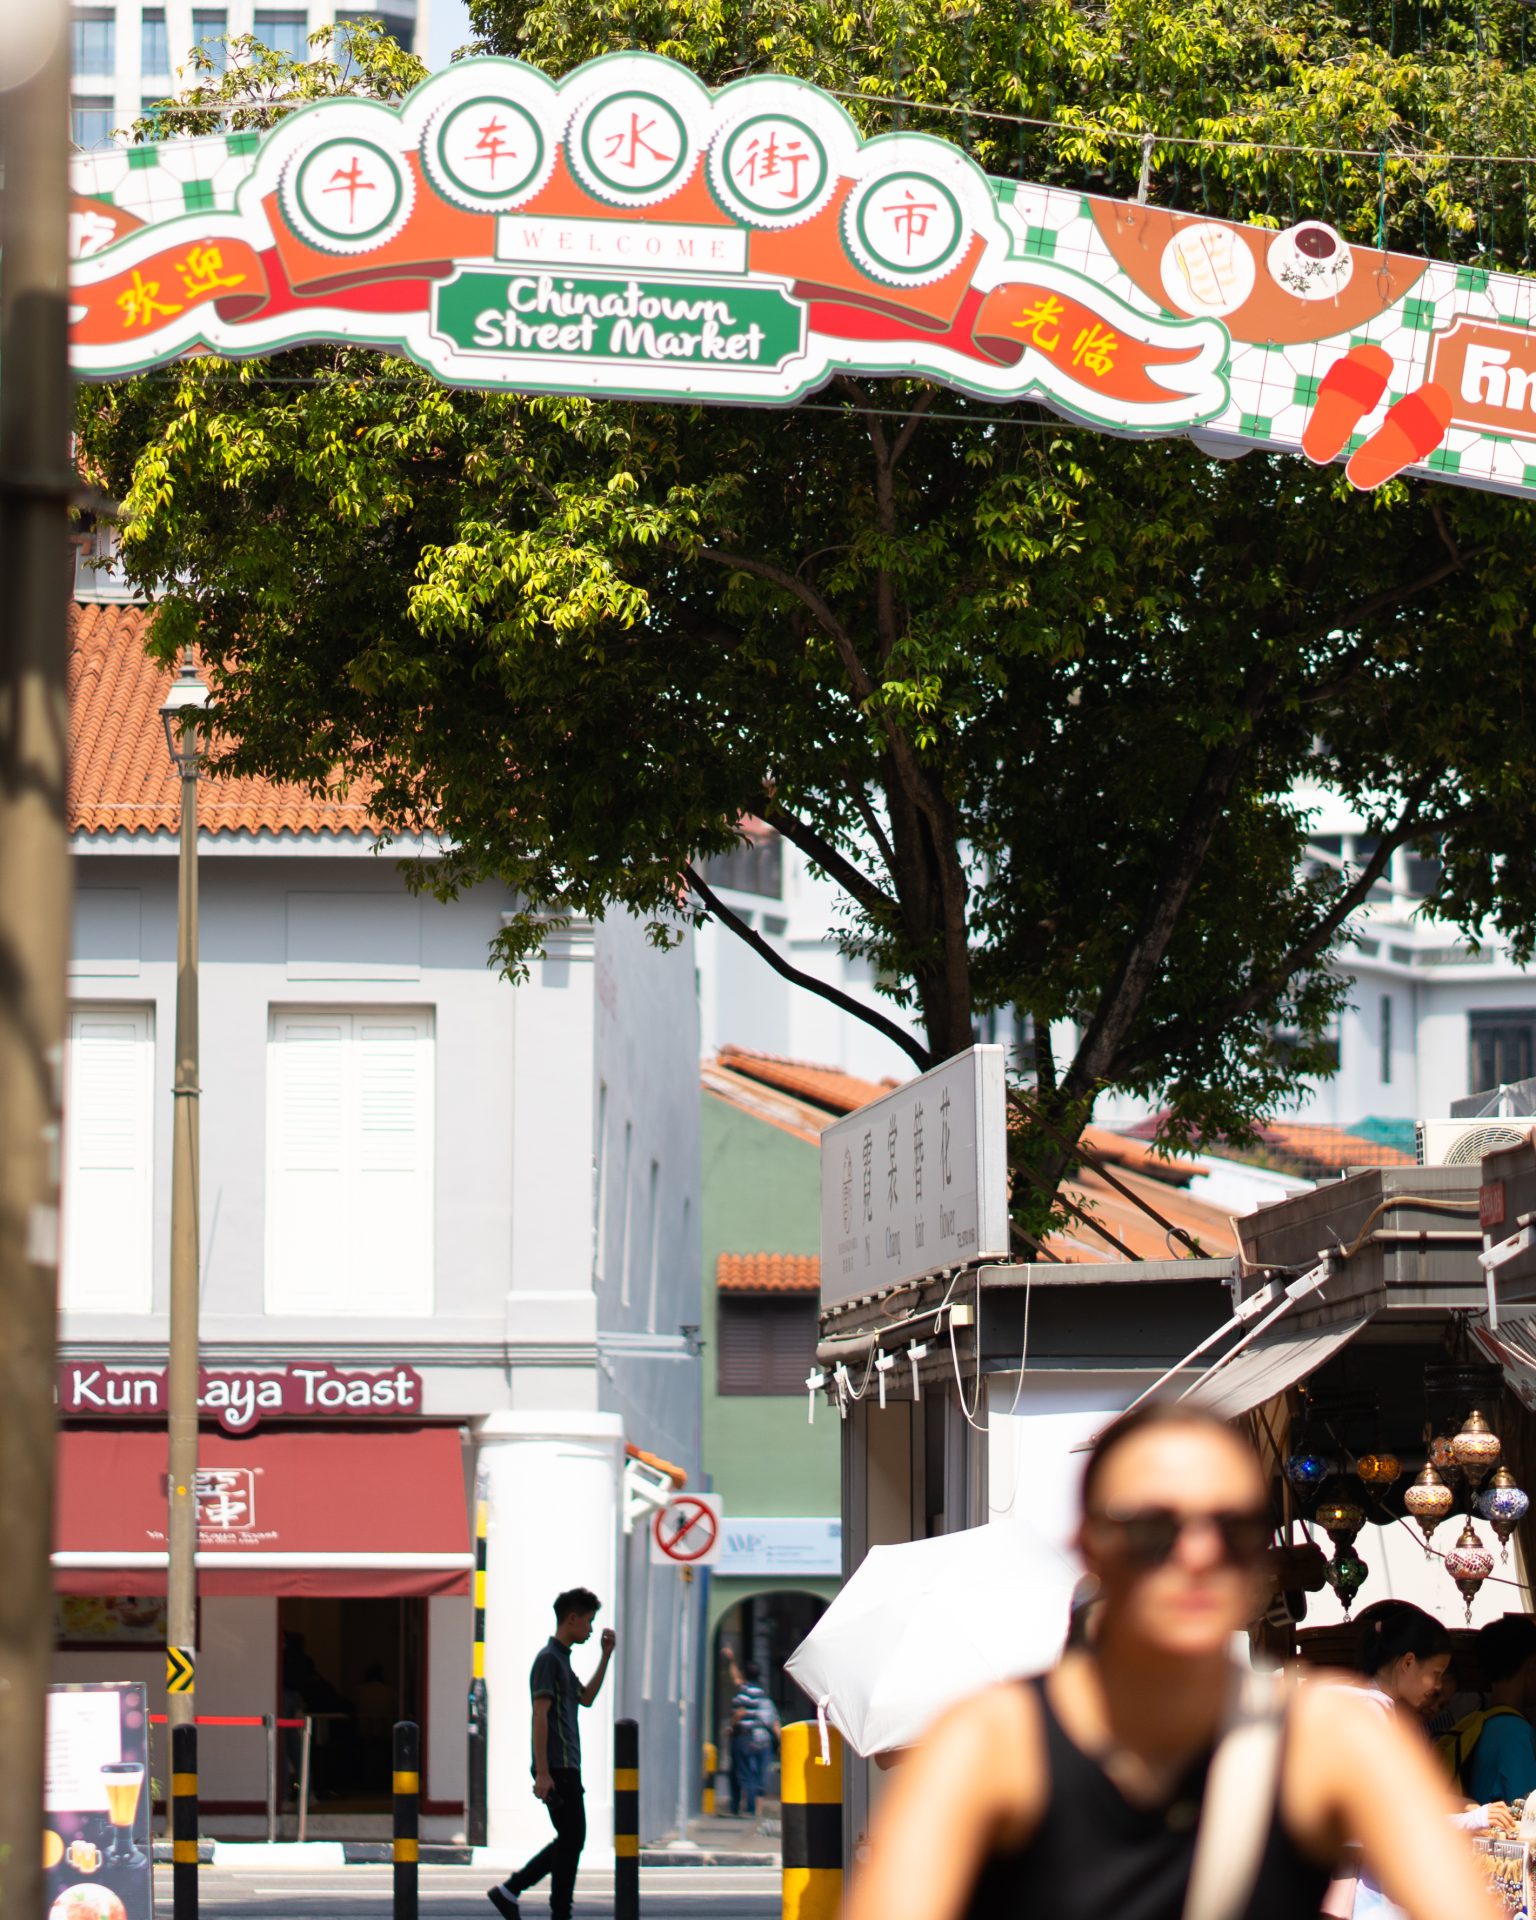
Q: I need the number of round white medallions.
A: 5